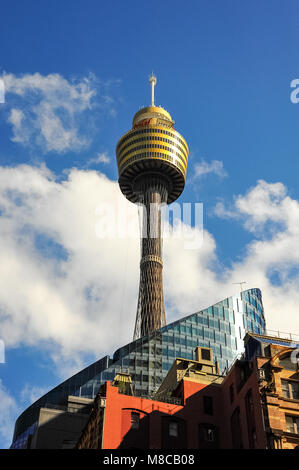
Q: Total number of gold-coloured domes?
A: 1